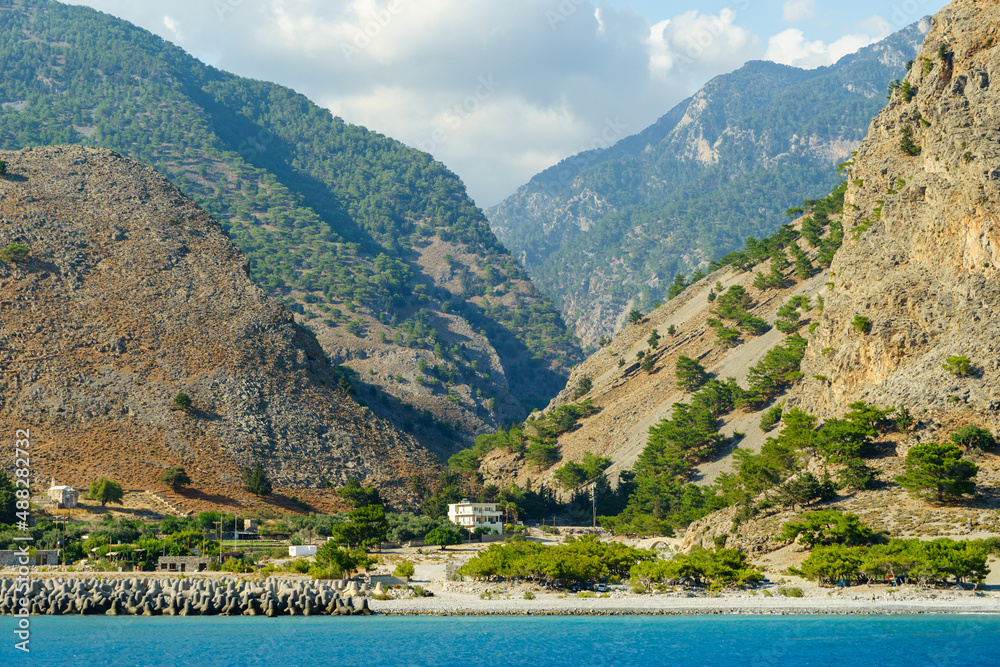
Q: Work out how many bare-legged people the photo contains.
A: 1